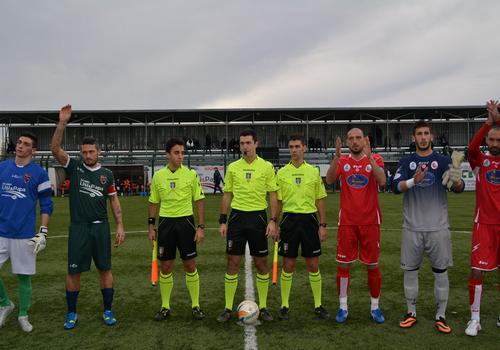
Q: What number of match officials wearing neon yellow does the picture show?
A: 3